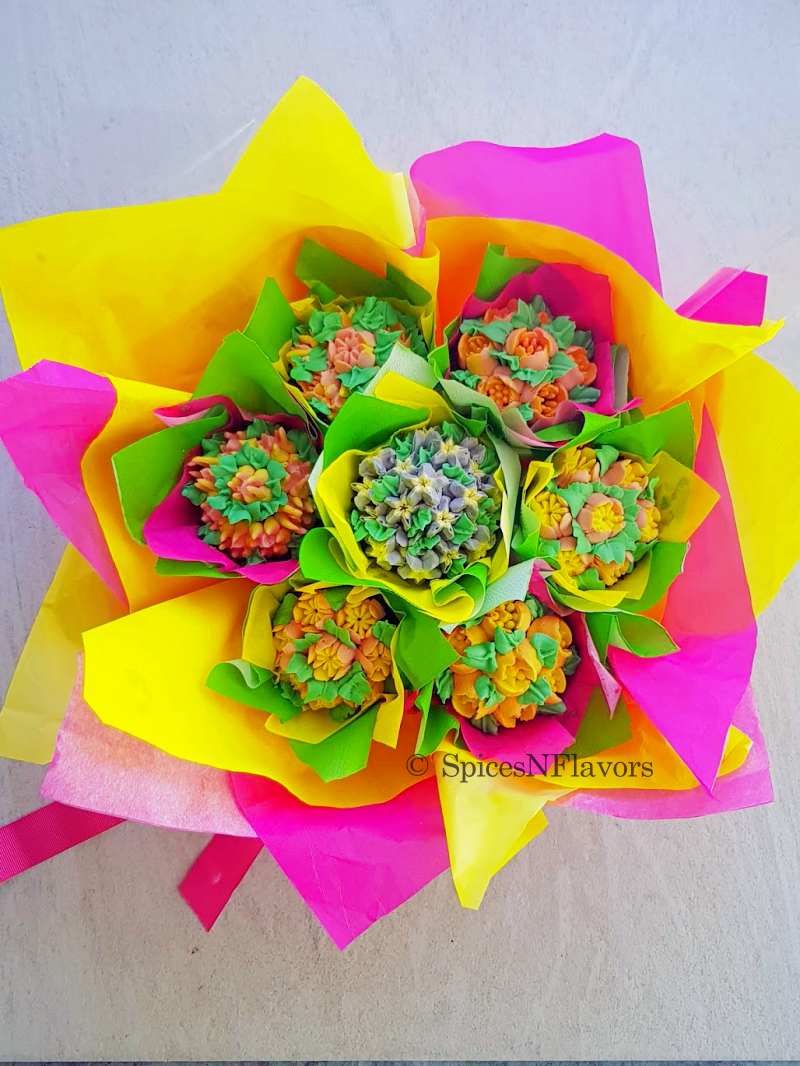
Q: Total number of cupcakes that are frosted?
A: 7